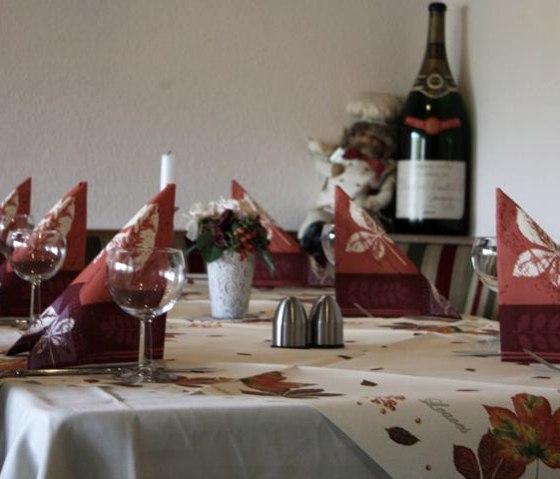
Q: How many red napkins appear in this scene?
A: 6